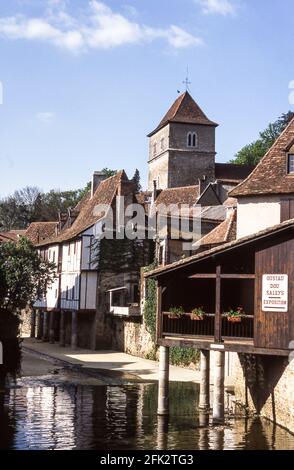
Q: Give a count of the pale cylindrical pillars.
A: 3